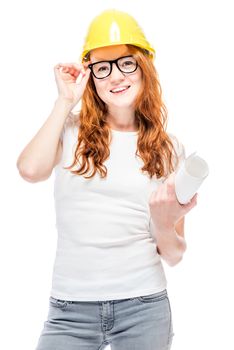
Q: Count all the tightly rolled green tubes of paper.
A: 0